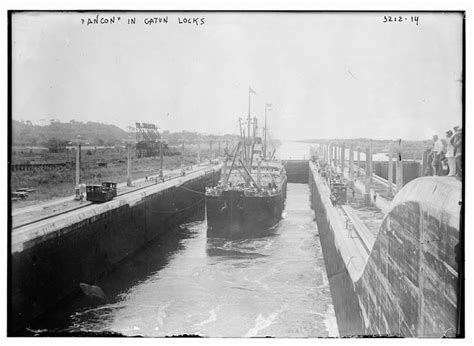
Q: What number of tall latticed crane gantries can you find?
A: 1